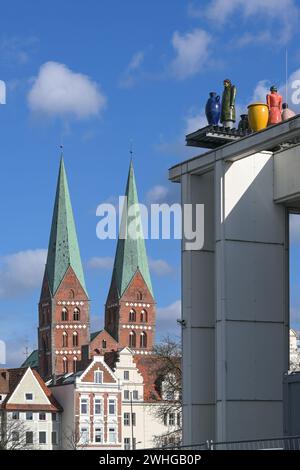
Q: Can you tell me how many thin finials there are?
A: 2